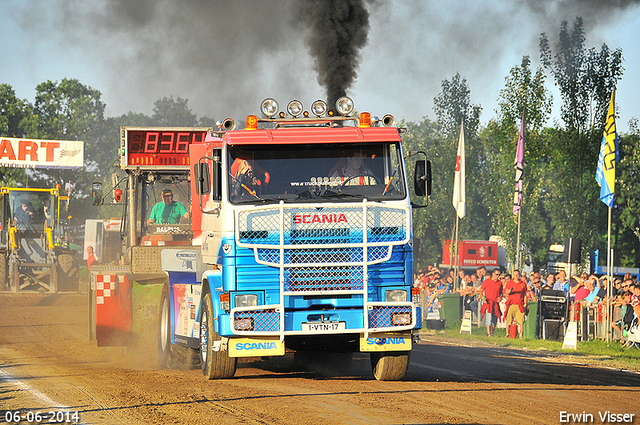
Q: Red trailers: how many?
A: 1